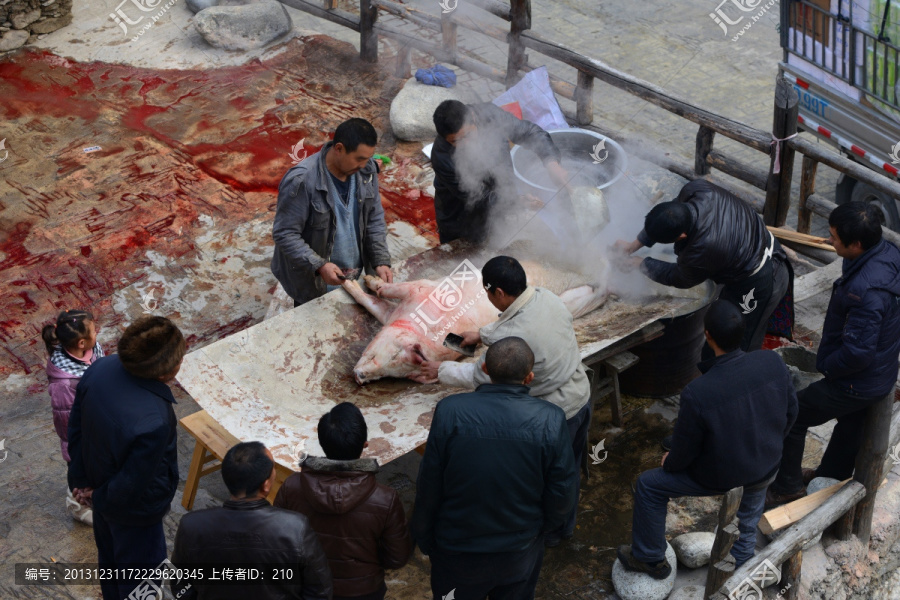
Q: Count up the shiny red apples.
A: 0